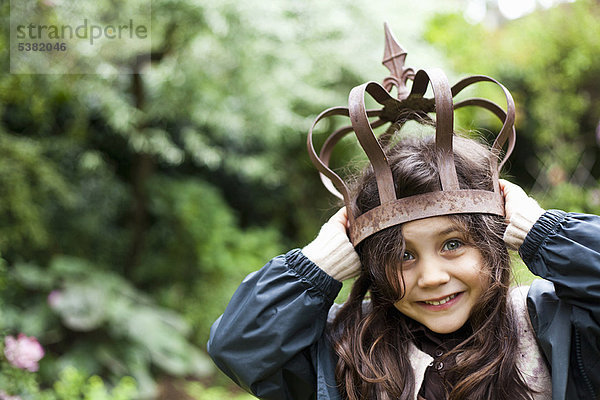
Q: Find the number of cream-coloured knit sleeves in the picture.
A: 2